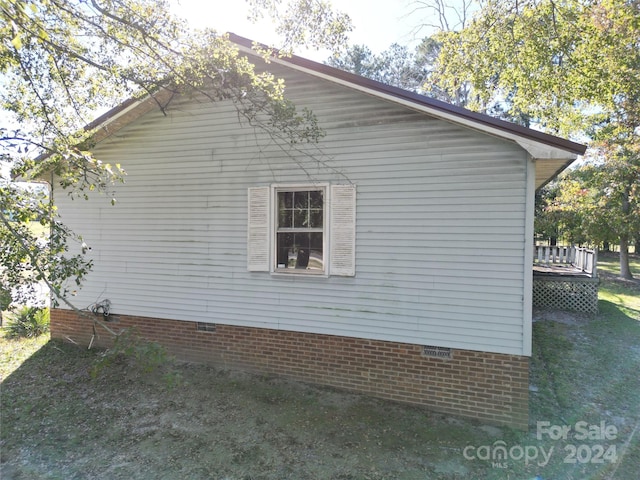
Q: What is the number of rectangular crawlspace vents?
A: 2